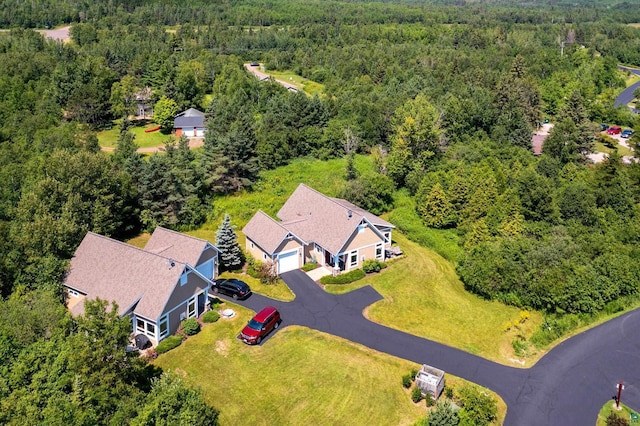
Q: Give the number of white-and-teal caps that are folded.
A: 0